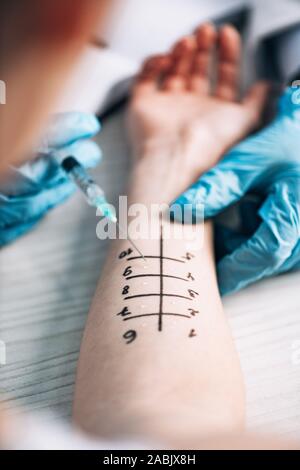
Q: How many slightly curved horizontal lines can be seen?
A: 4